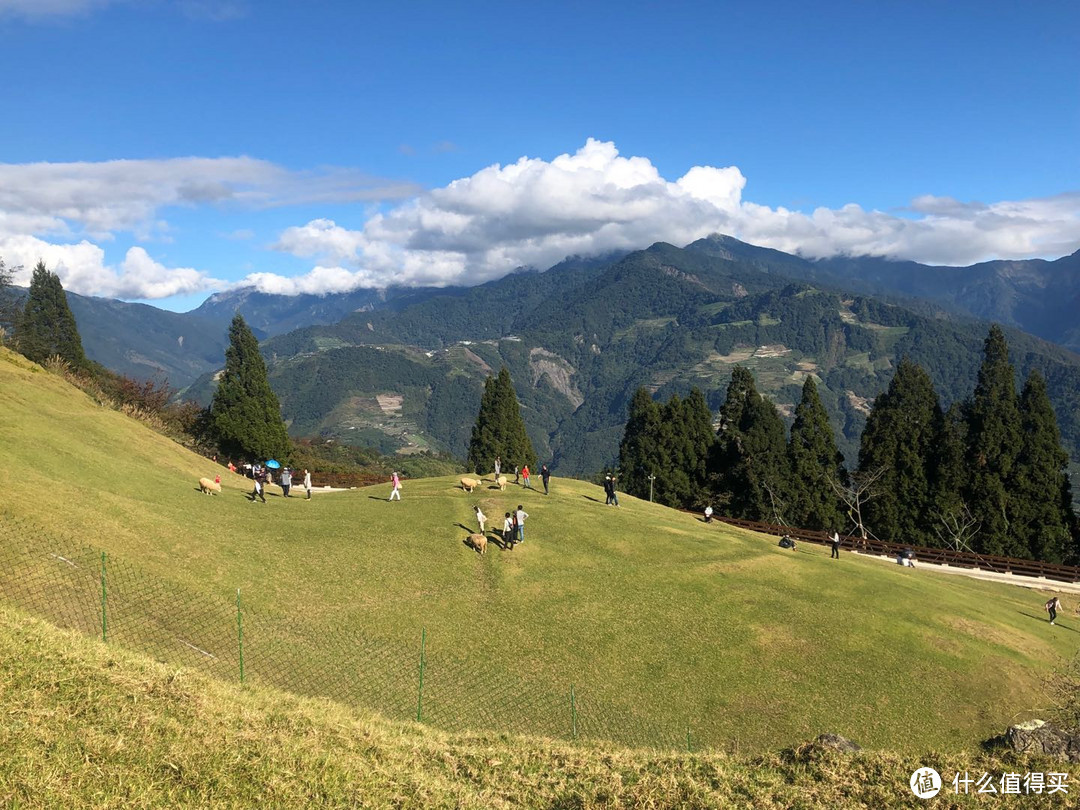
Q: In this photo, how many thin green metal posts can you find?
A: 5